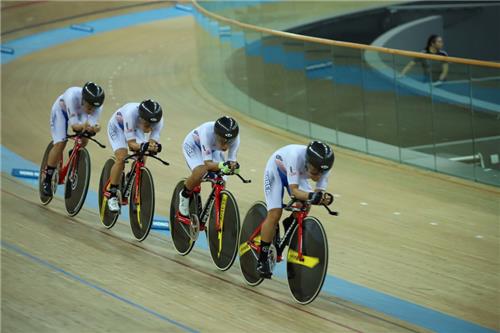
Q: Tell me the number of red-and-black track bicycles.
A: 4